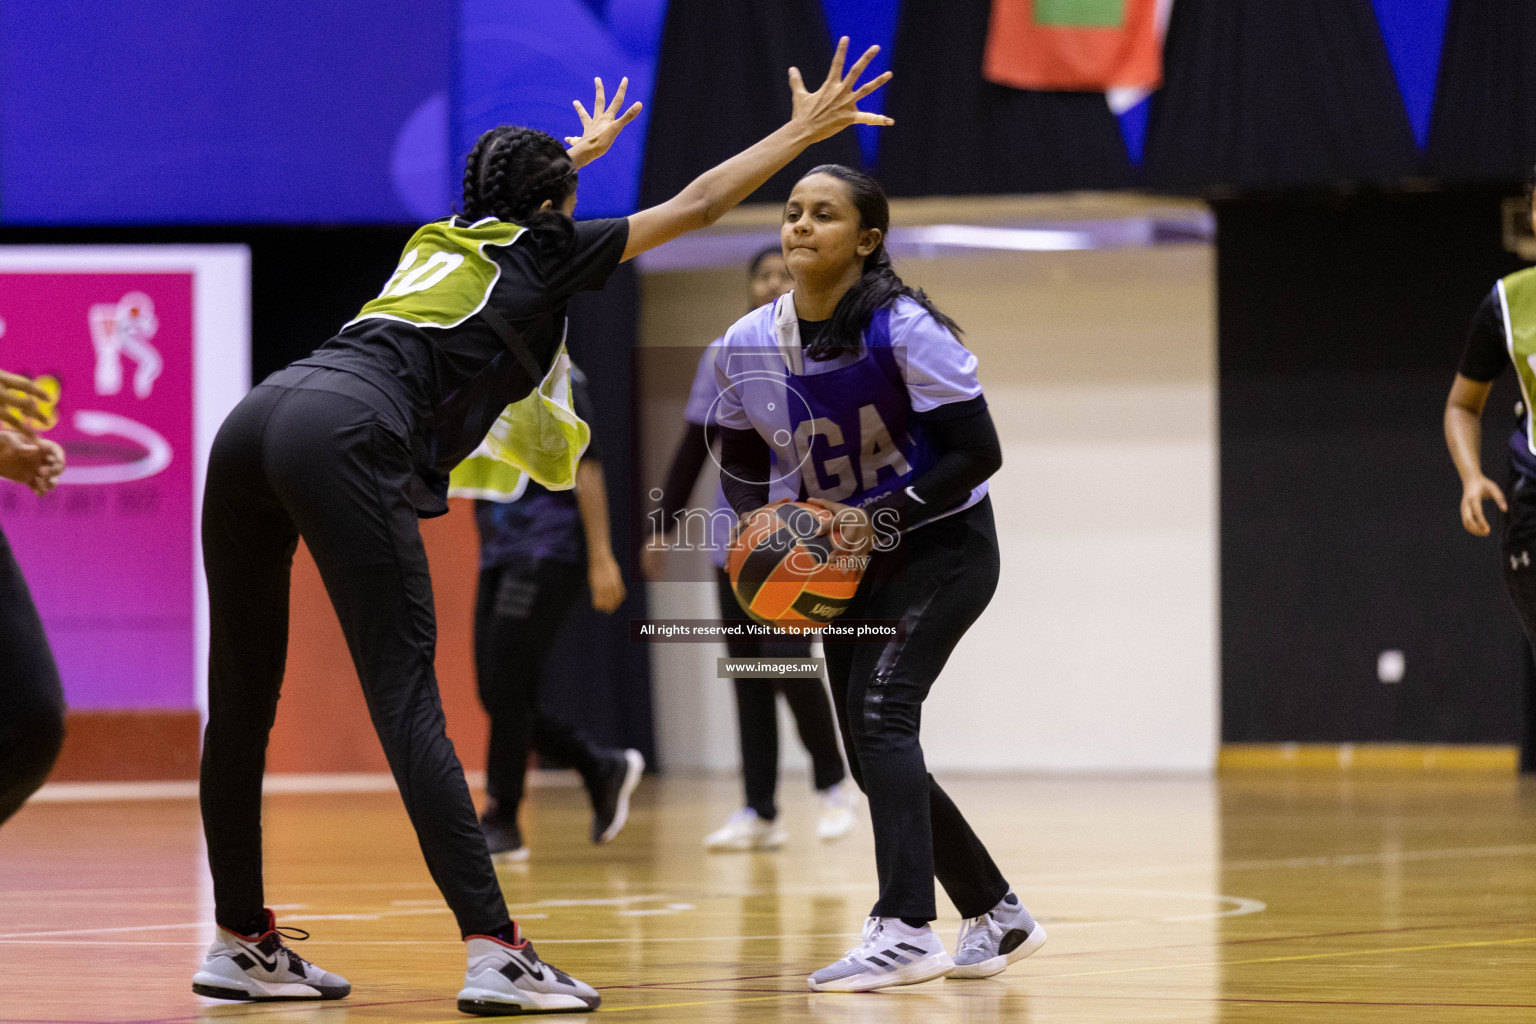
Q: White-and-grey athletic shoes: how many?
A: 4